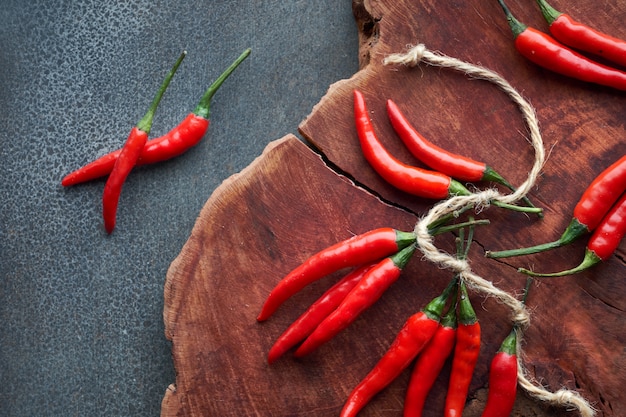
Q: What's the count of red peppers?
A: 15